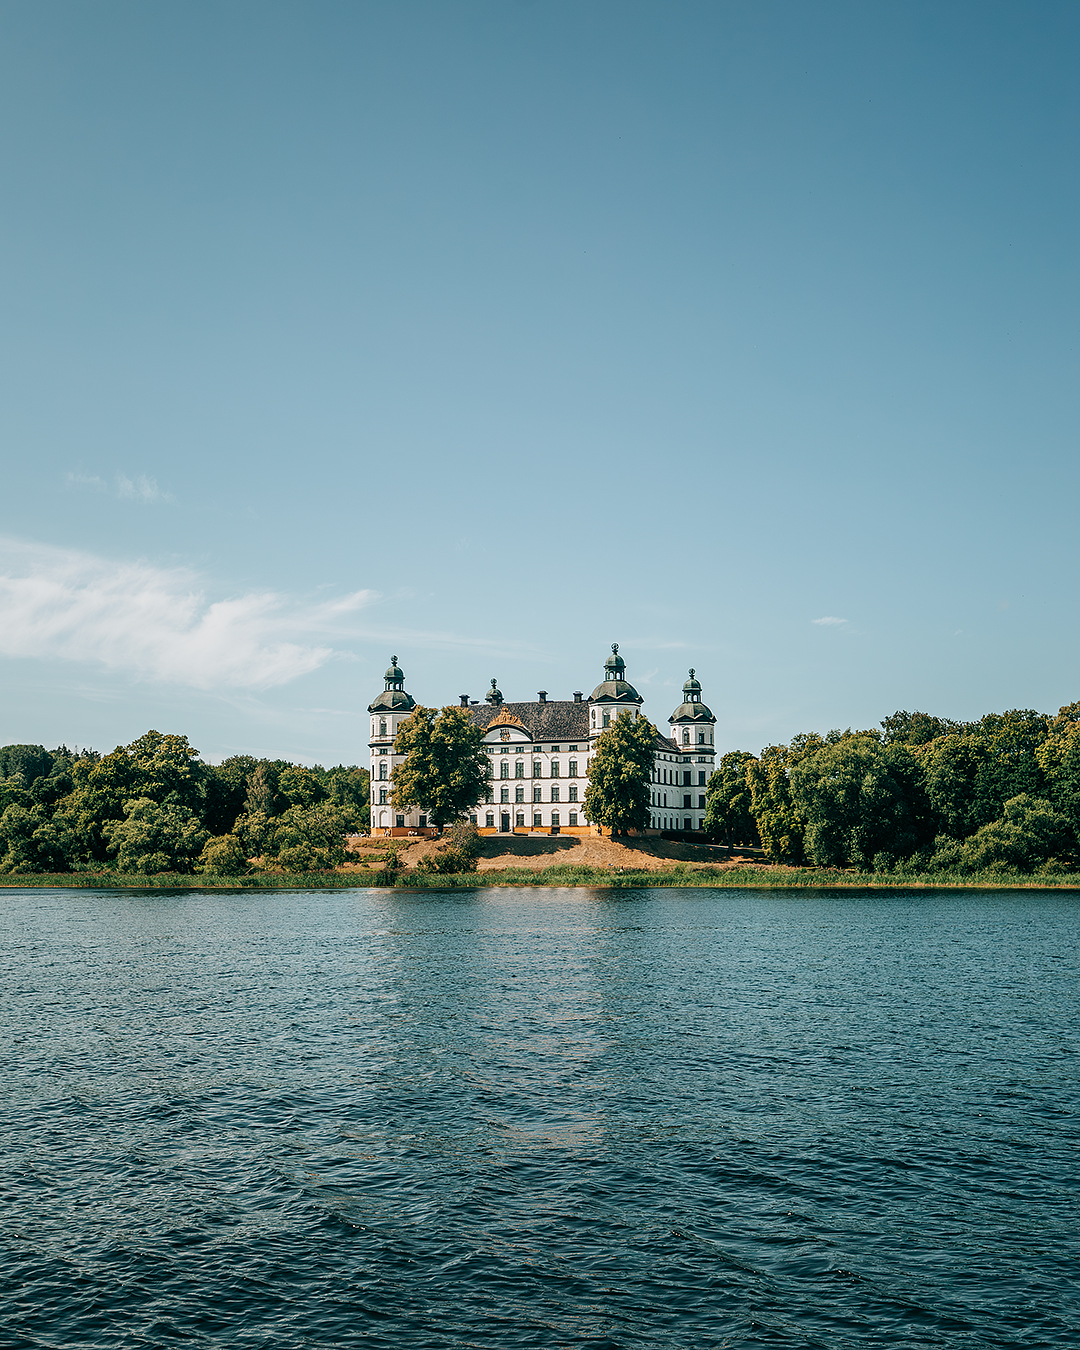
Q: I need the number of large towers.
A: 3